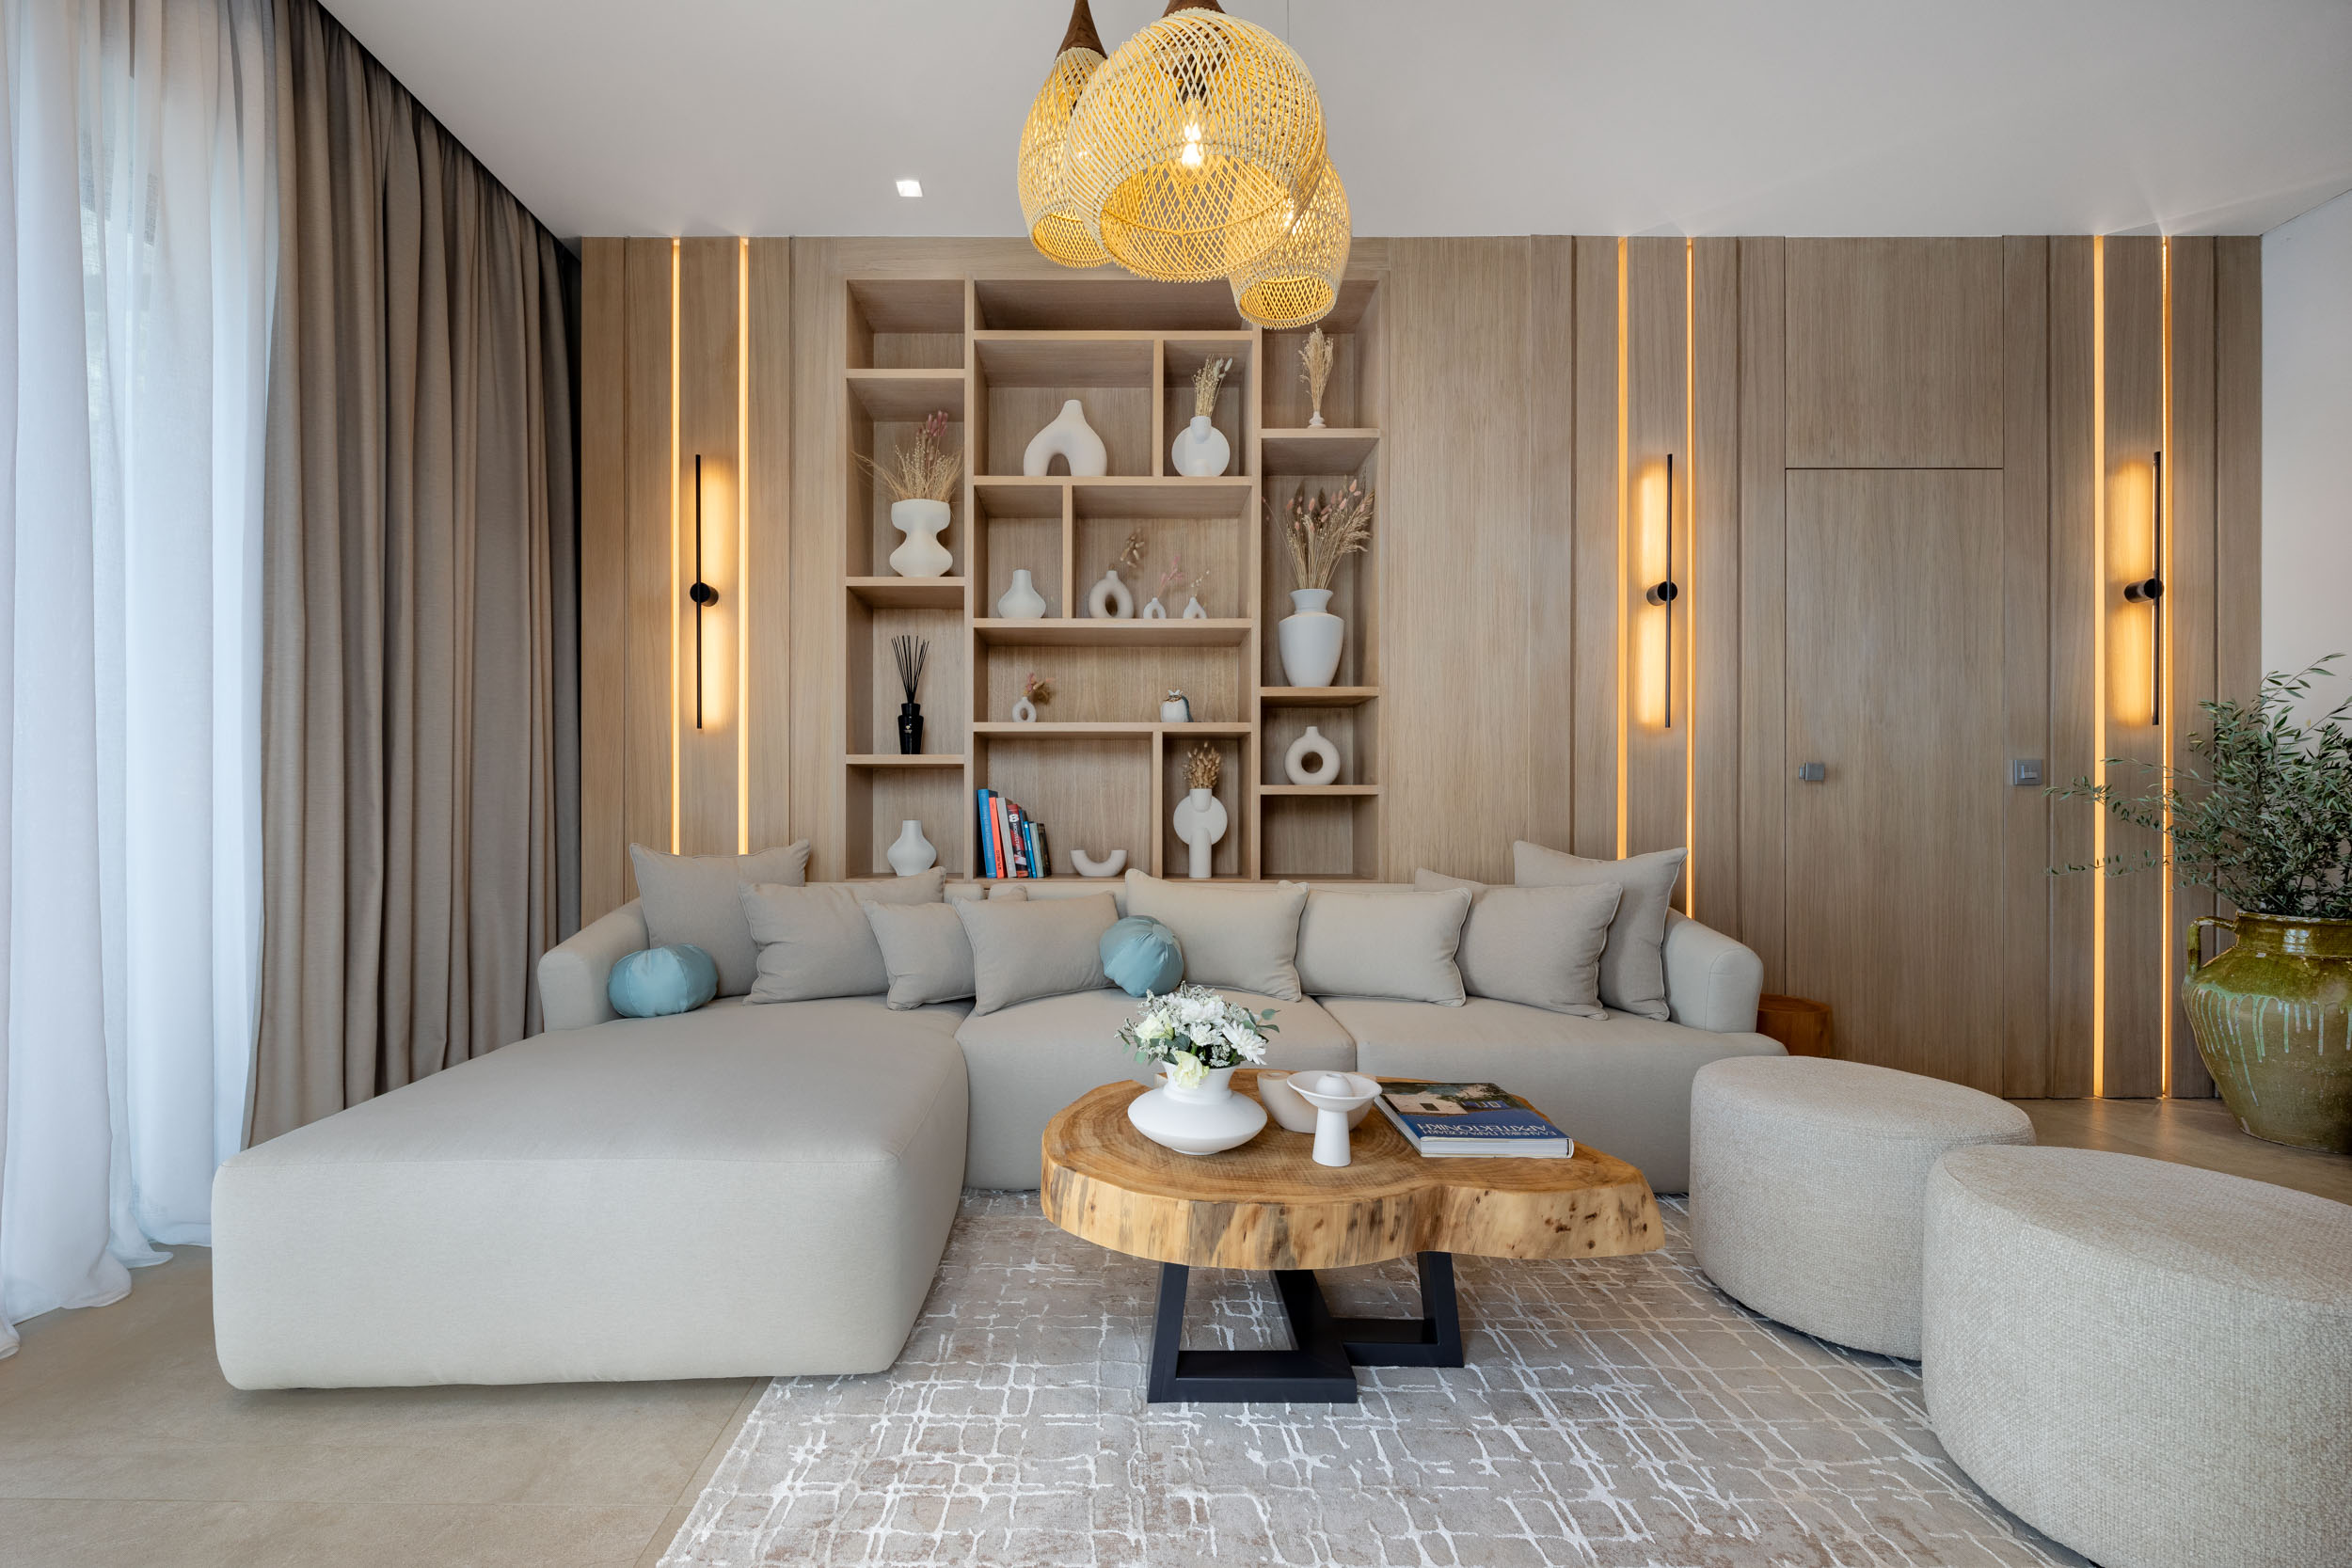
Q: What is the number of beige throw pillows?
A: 8